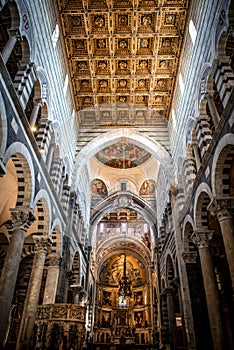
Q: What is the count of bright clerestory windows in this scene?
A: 6